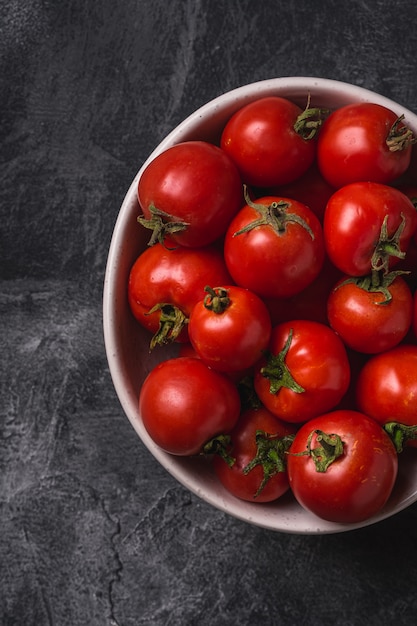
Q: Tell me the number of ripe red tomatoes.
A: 13